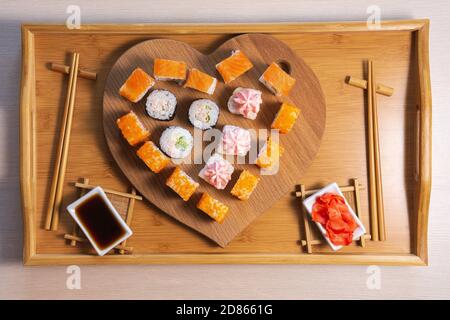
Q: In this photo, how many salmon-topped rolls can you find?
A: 5